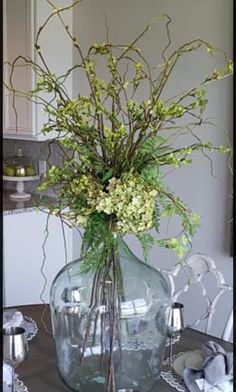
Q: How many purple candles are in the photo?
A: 0